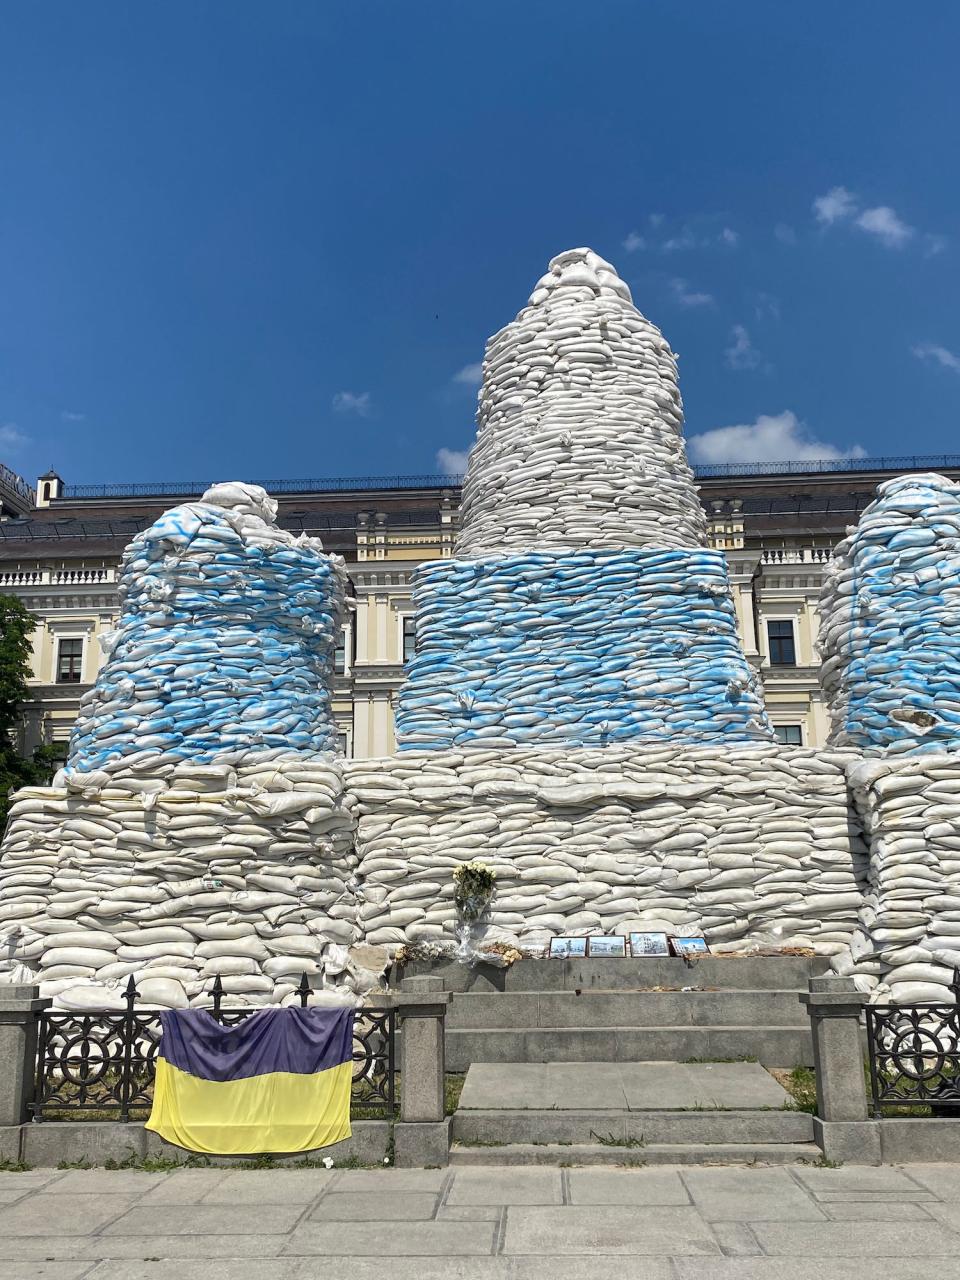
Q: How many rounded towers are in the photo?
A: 3